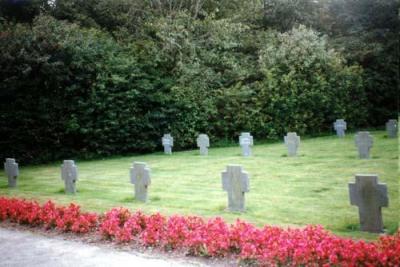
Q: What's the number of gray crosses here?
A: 12